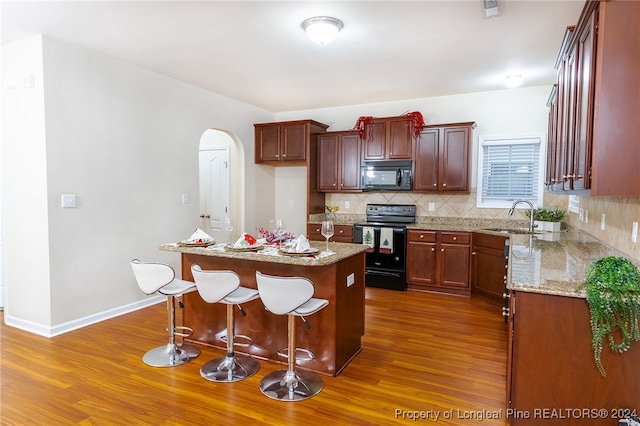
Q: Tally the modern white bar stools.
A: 3